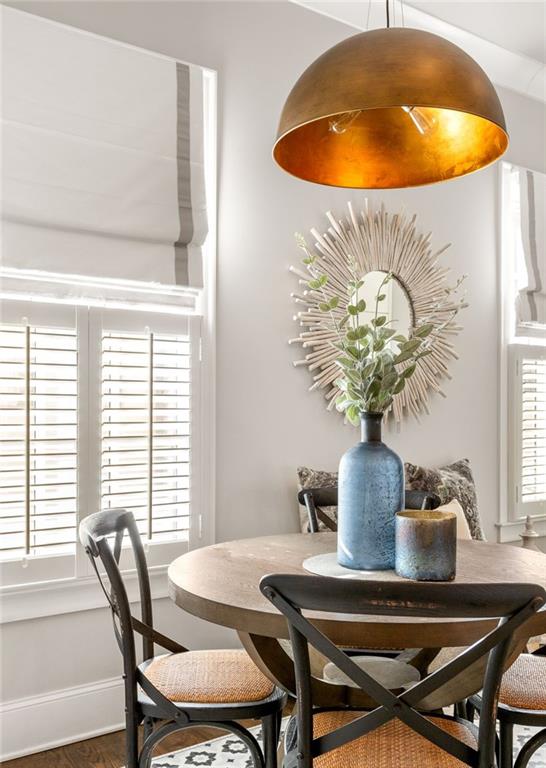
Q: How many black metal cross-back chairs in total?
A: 4